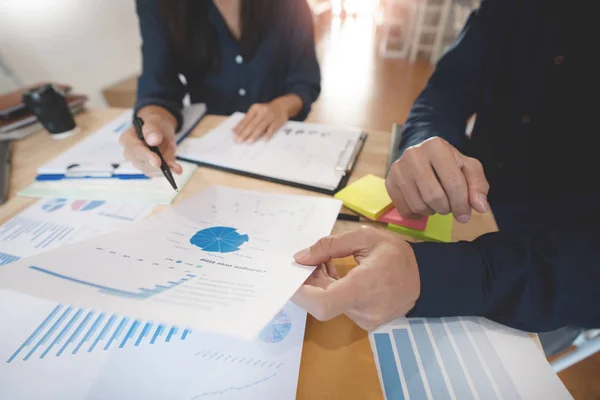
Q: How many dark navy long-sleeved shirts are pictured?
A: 2